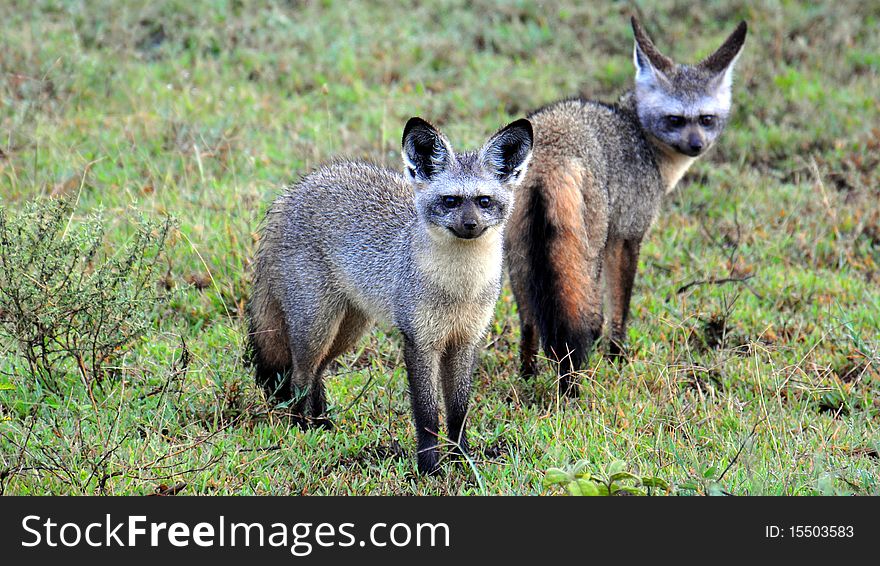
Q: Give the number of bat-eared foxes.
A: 2